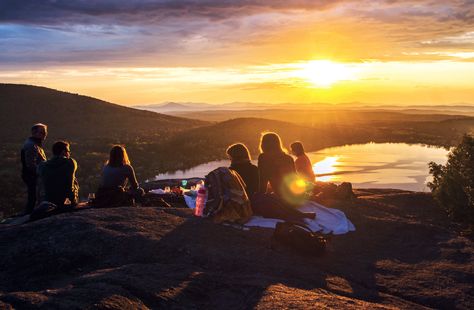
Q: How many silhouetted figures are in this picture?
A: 6